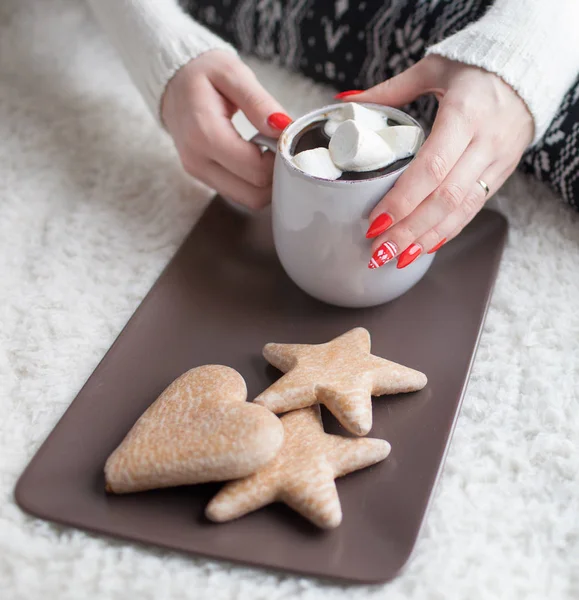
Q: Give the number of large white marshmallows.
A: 4